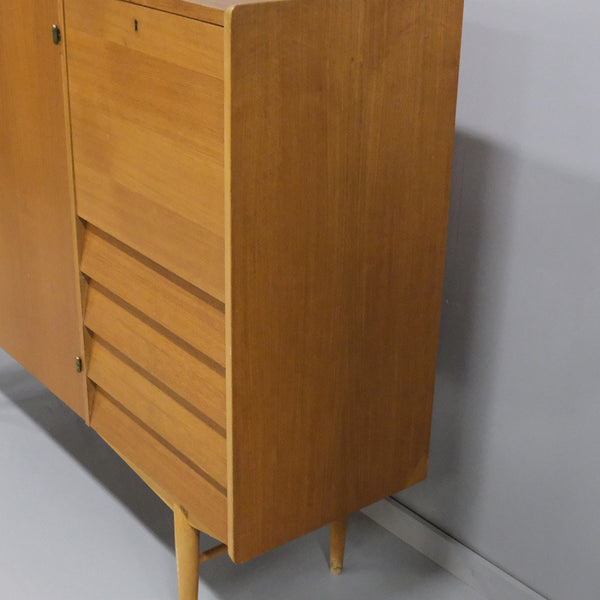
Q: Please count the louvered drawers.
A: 4